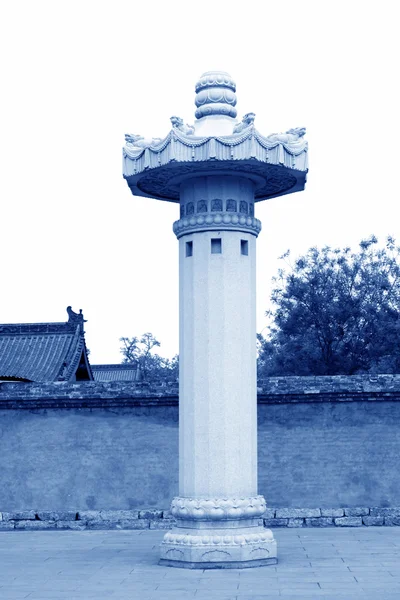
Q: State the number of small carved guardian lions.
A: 4